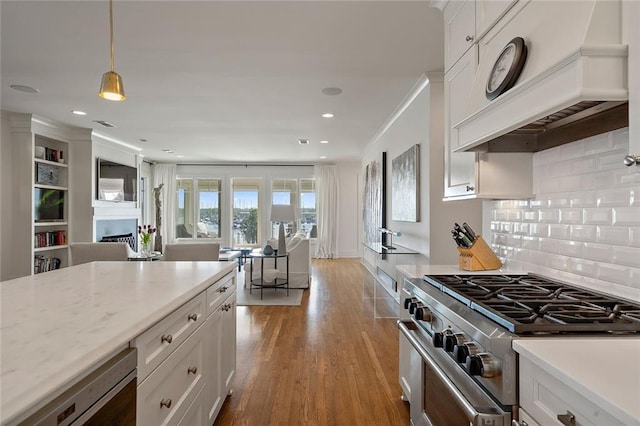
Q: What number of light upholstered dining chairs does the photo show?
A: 2